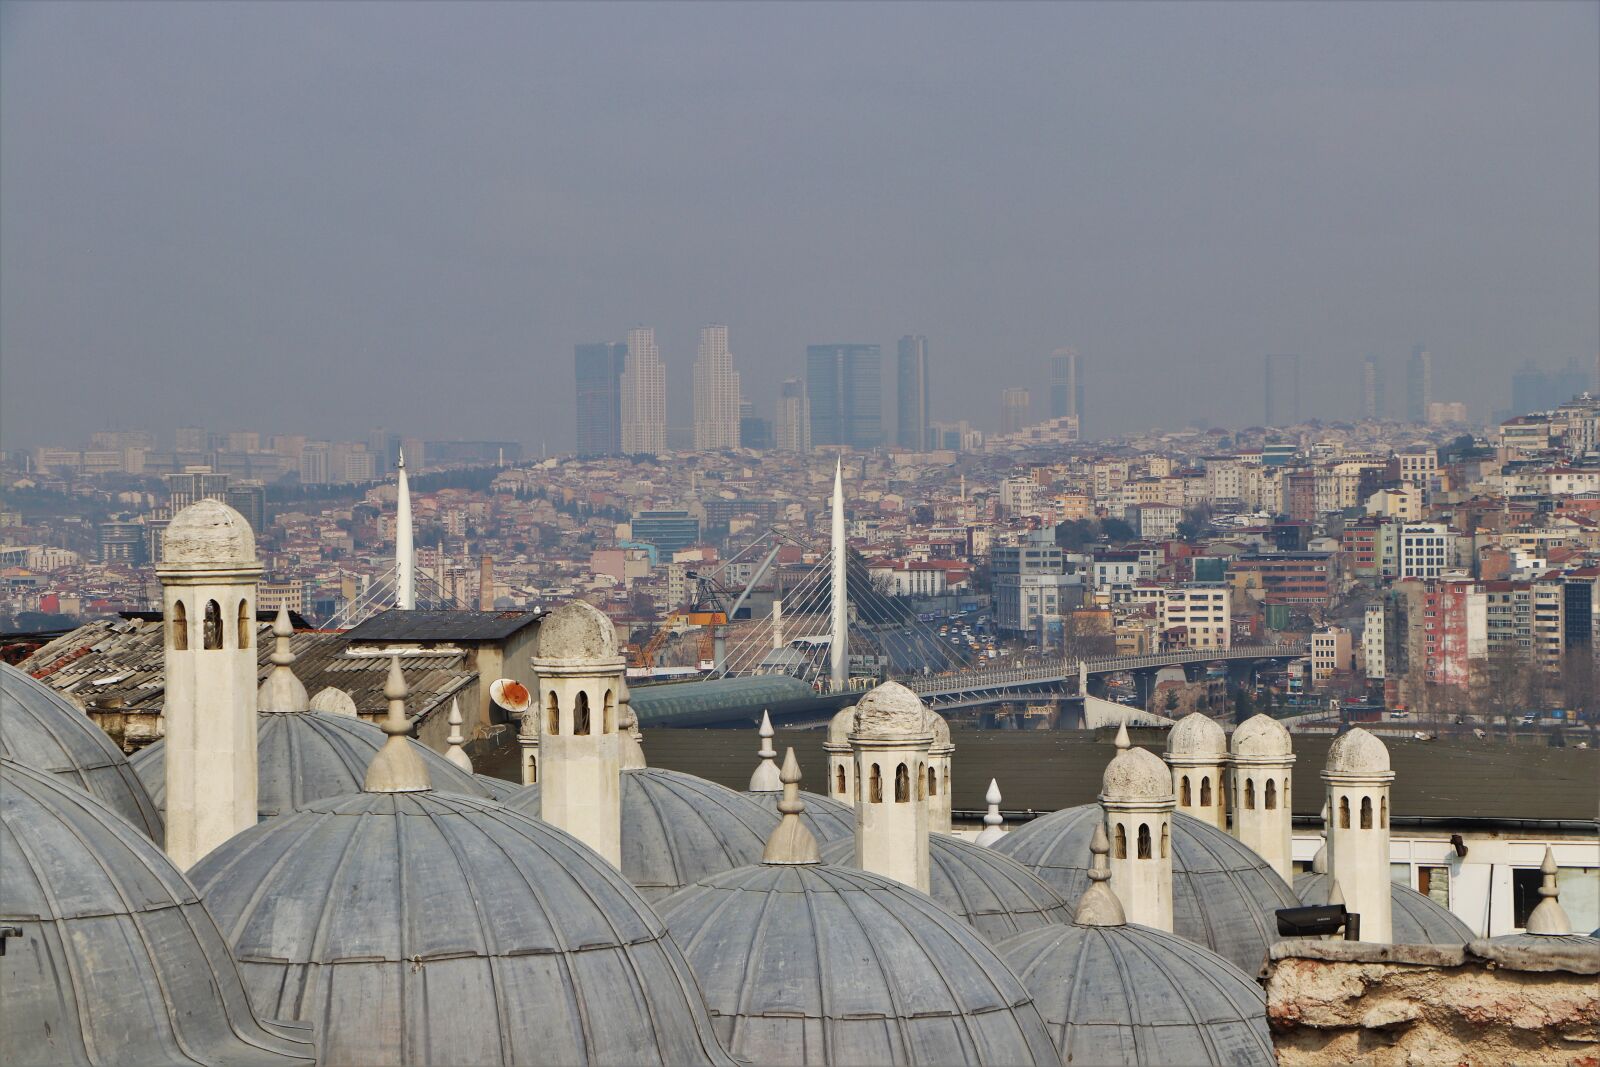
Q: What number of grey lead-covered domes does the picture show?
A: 13